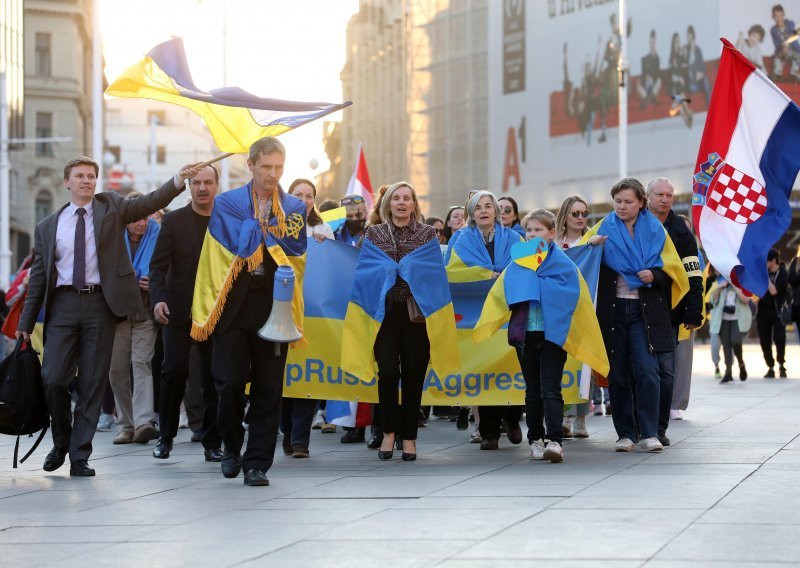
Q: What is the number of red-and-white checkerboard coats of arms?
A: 1